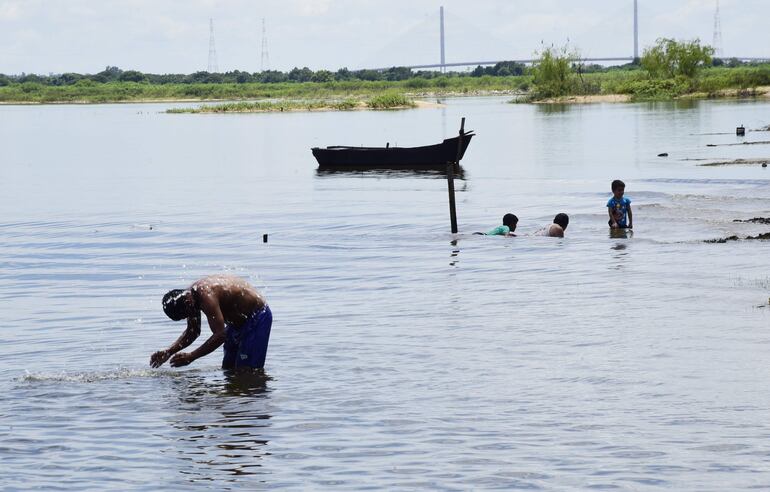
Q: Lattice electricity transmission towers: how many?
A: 3